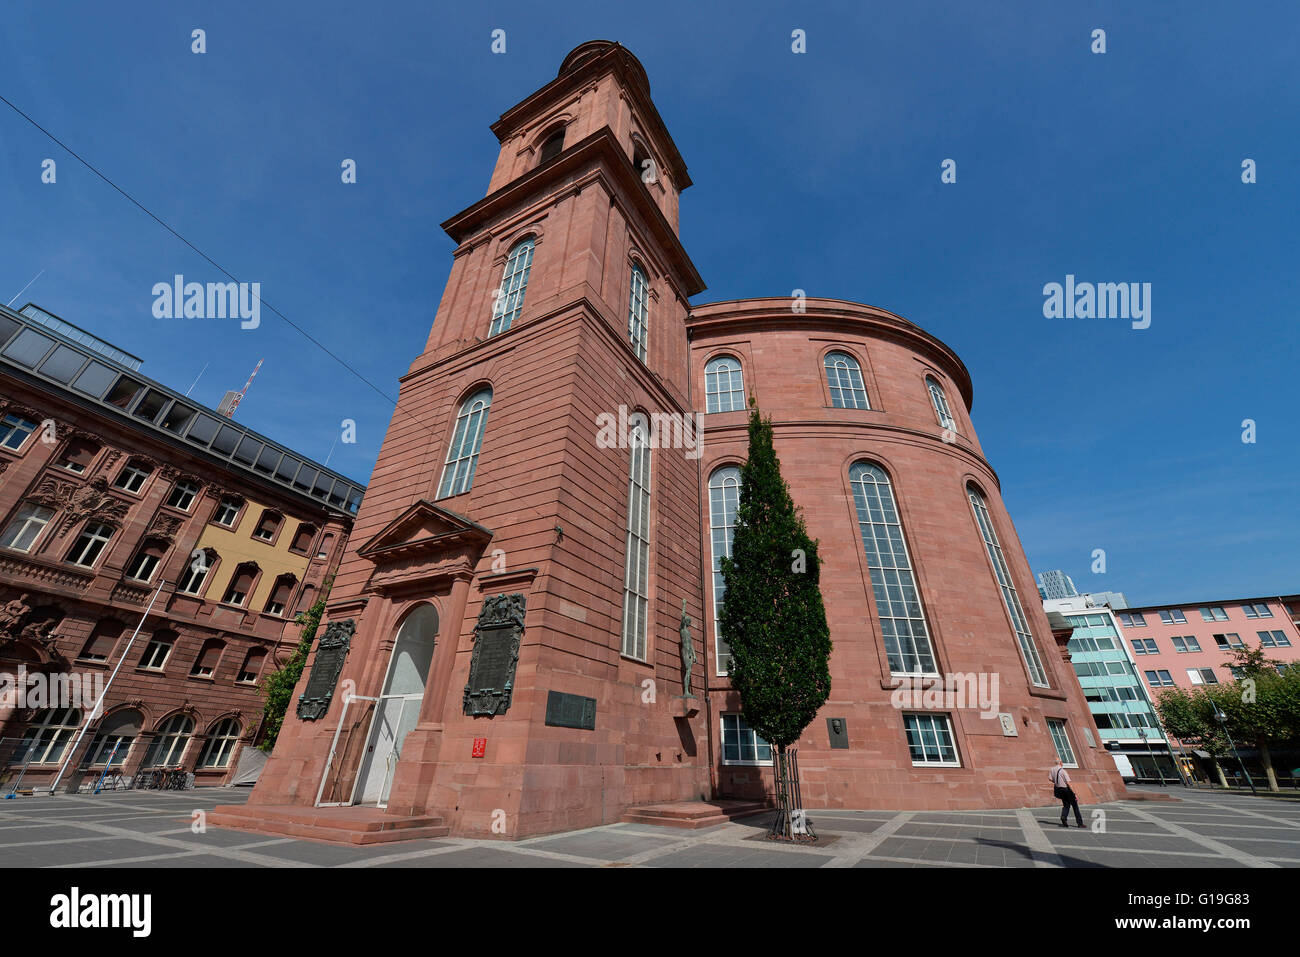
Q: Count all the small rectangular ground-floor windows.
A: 3